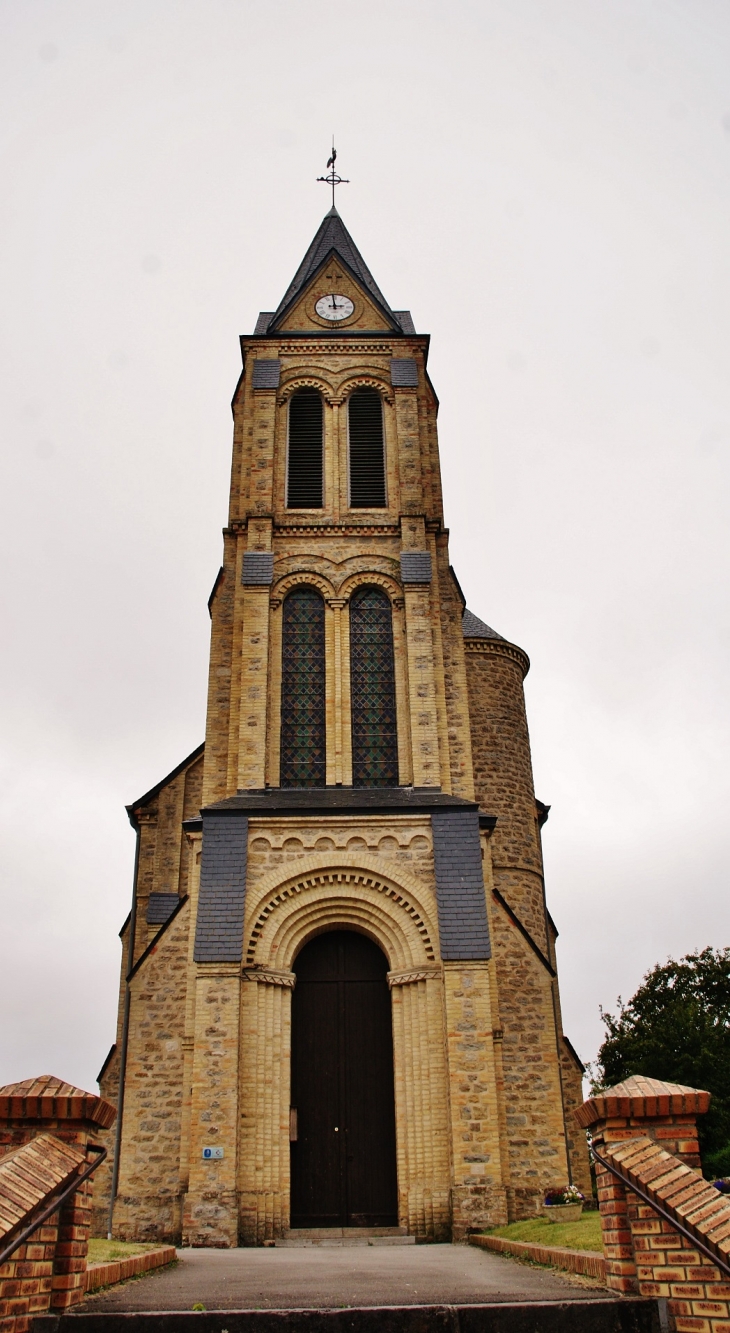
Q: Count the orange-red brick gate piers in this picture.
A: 2